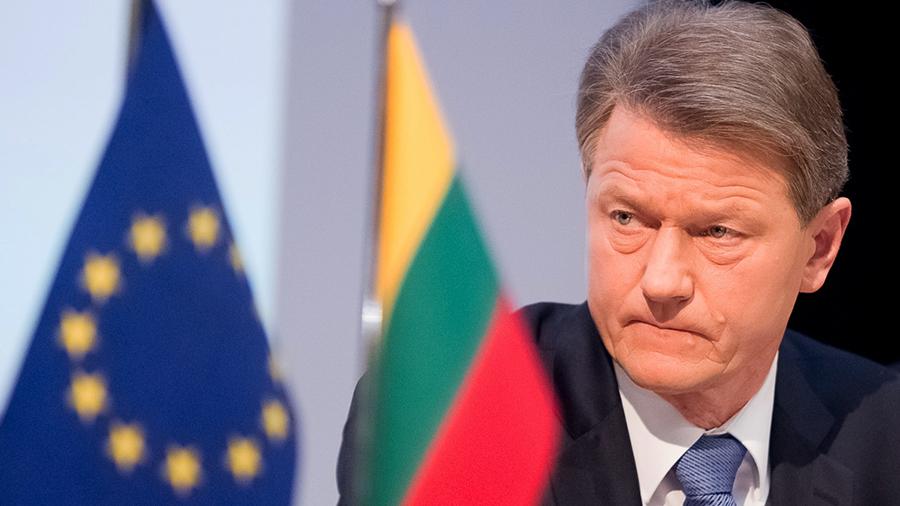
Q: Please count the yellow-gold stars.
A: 11